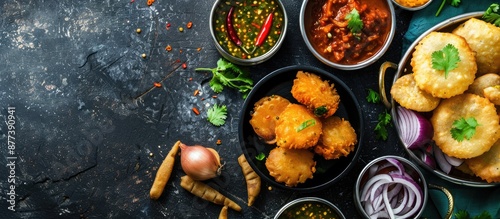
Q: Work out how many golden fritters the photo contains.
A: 5